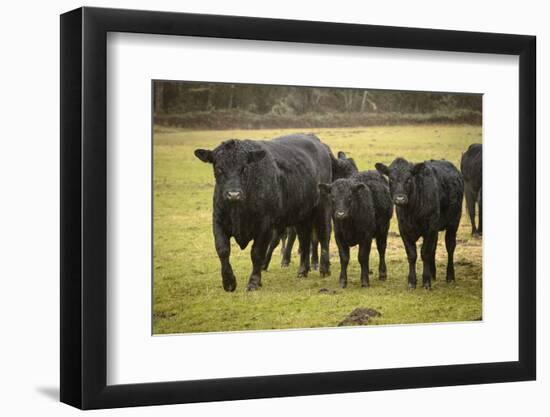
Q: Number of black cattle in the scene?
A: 5